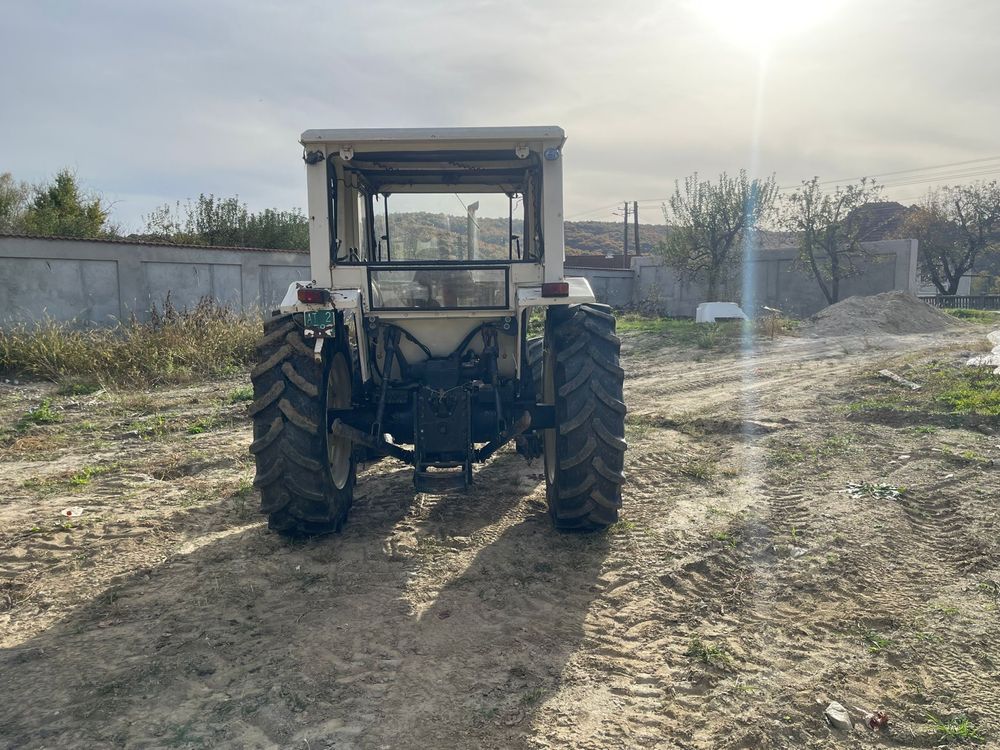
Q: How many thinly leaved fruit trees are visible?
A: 3